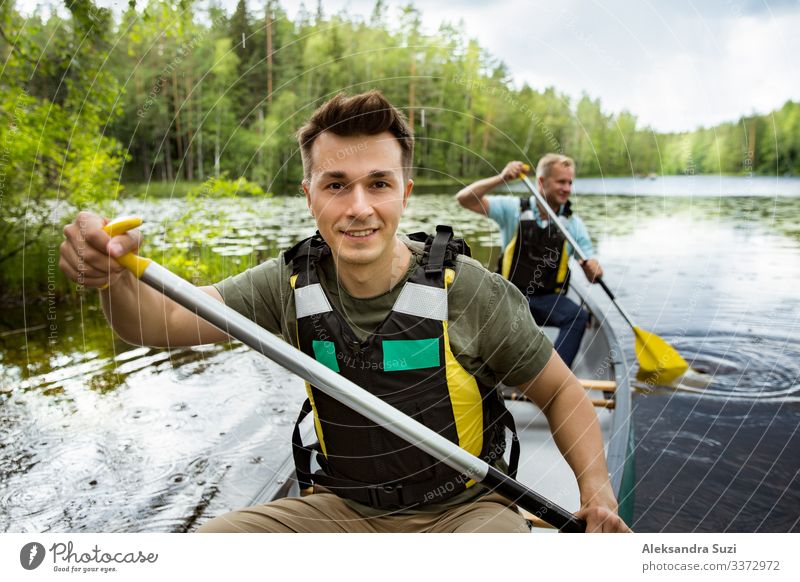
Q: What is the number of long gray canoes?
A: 1